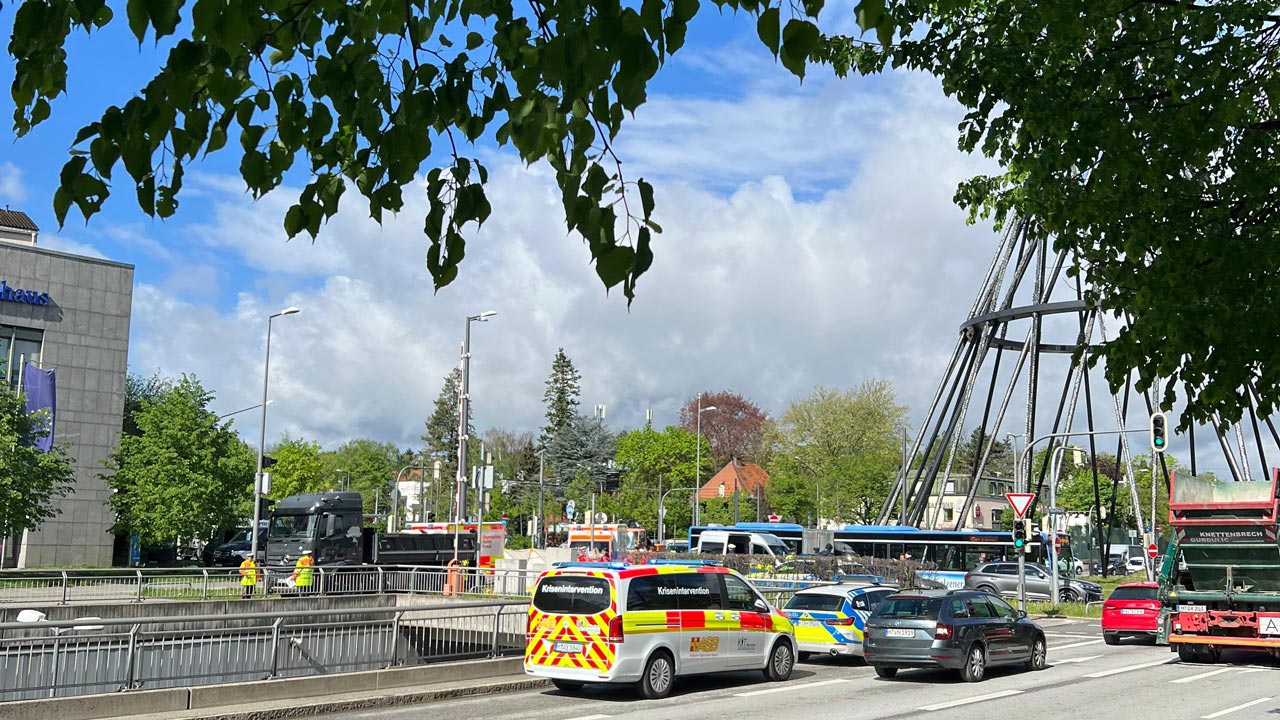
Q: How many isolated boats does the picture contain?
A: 0